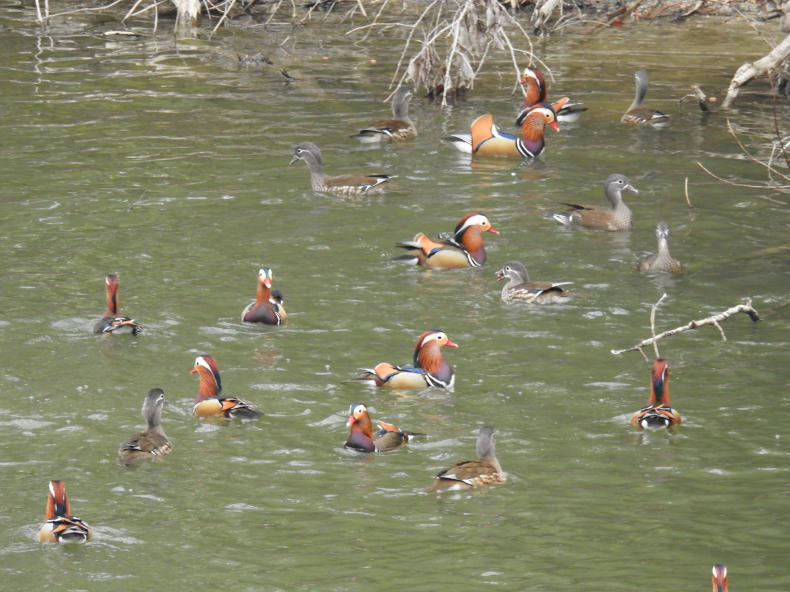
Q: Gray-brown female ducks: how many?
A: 8